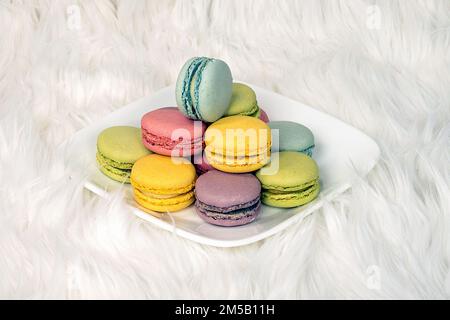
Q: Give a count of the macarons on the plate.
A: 11